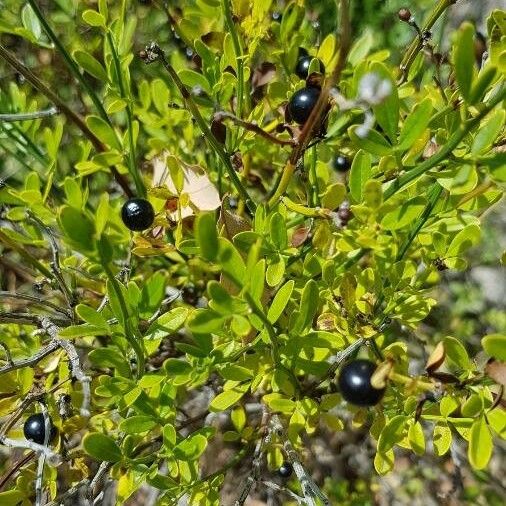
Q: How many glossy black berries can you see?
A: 7